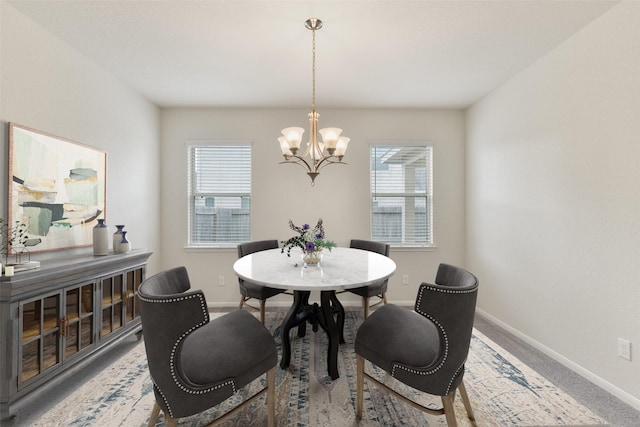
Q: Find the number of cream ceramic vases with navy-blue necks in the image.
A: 3